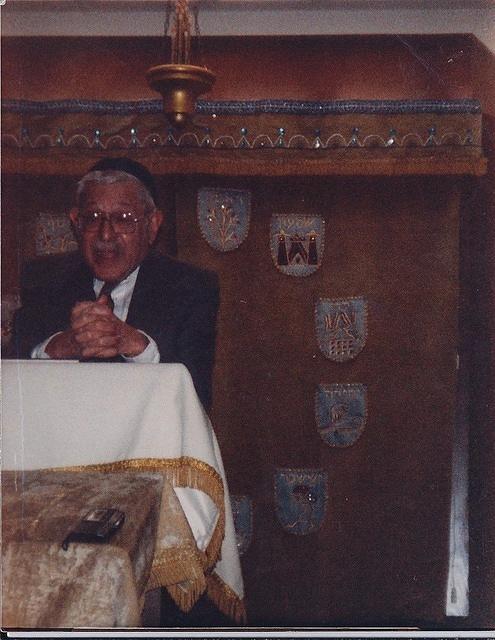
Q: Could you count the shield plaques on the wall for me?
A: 7